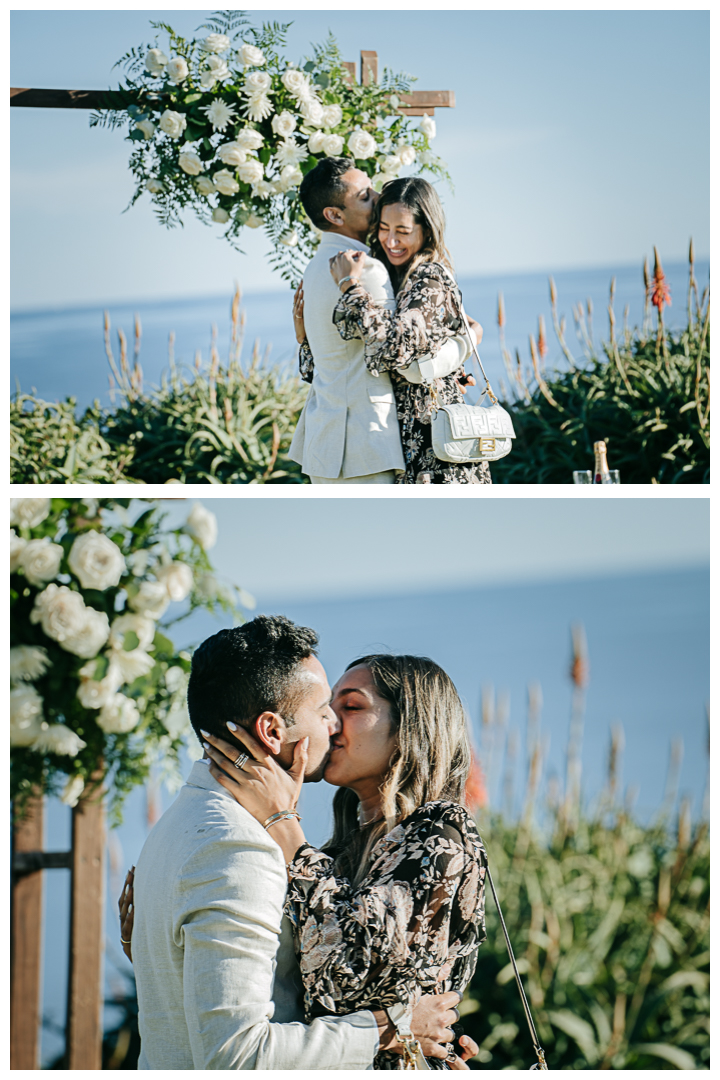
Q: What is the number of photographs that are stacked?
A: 2